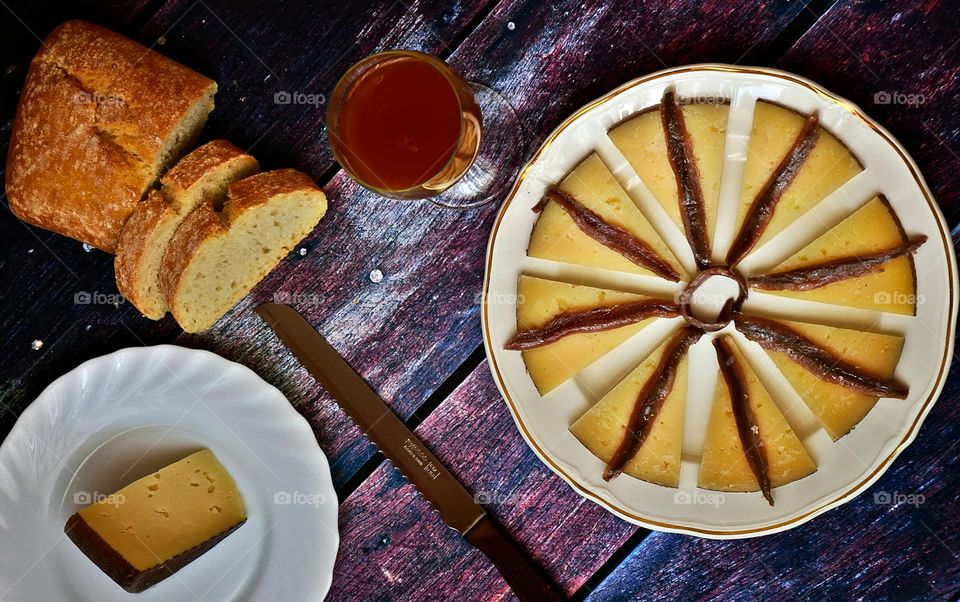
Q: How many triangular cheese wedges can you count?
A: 8